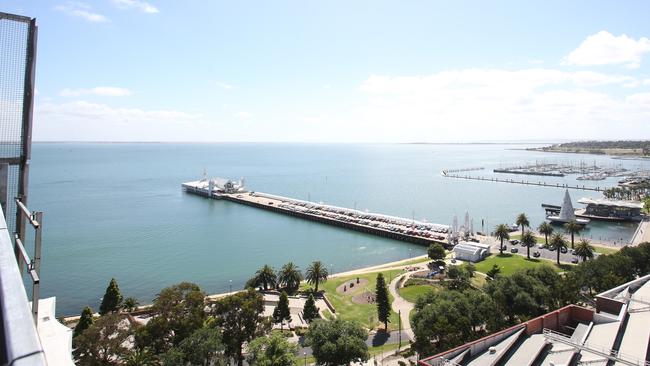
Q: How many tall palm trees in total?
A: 10